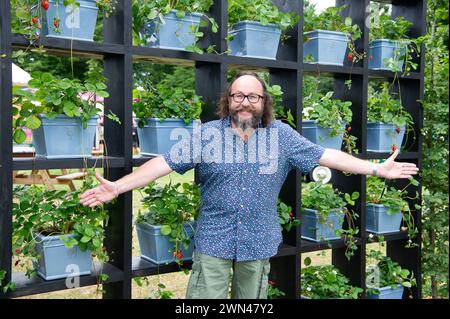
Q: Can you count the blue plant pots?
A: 14